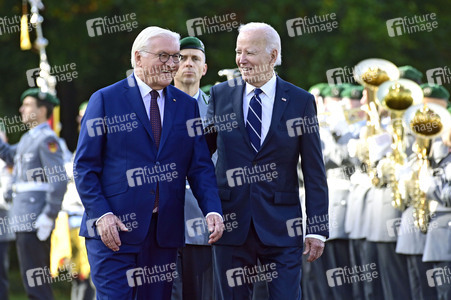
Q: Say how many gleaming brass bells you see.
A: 3